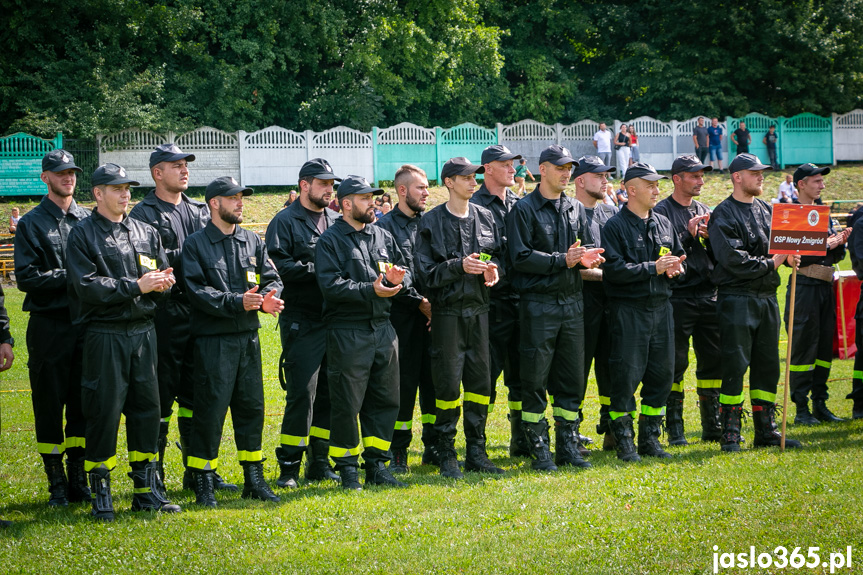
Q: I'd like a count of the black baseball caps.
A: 14